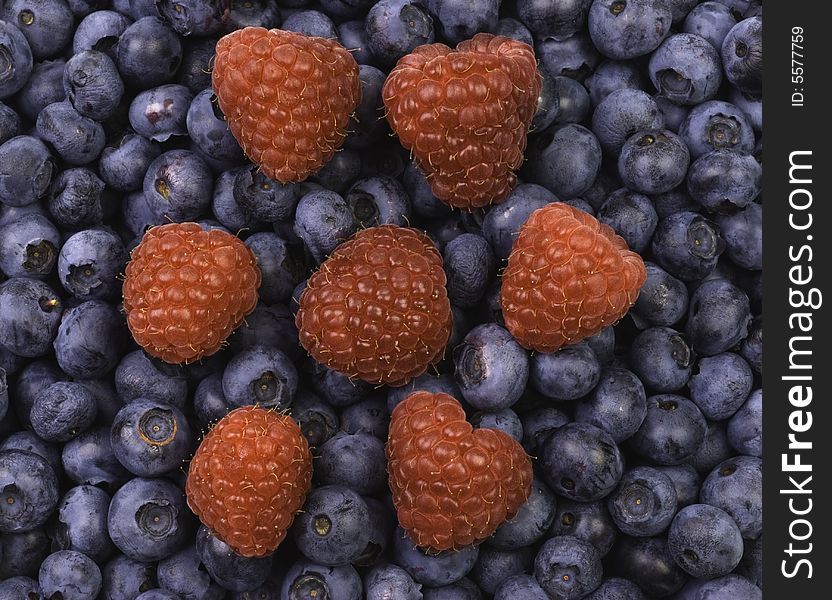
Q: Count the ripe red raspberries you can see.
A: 7